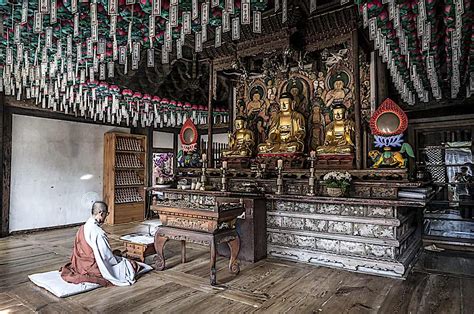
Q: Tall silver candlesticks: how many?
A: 4